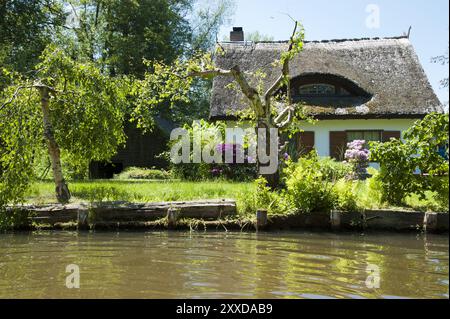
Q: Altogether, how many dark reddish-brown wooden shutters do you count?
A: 3